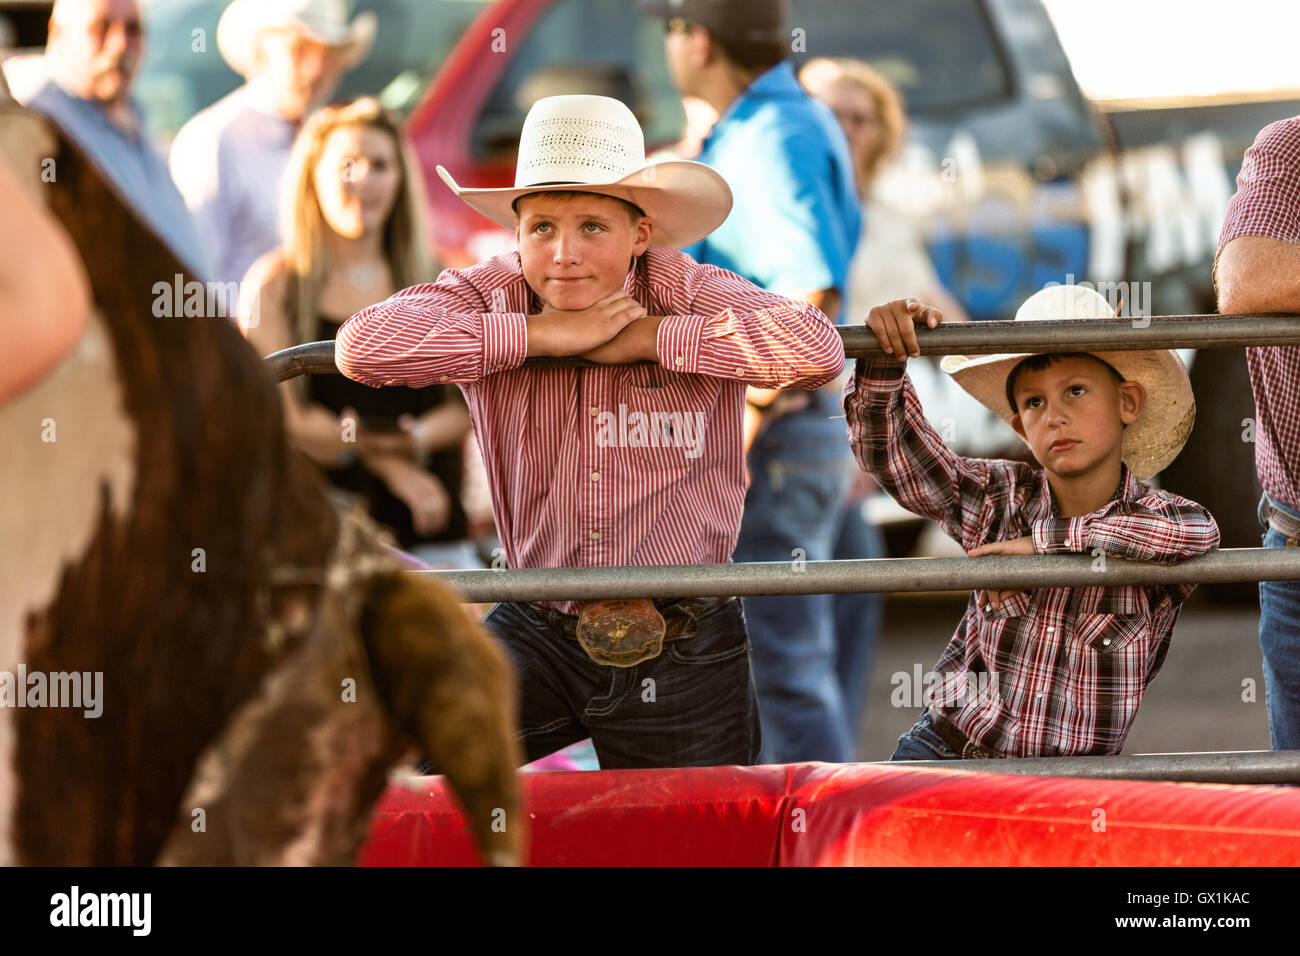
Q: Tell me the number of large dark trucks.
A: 1